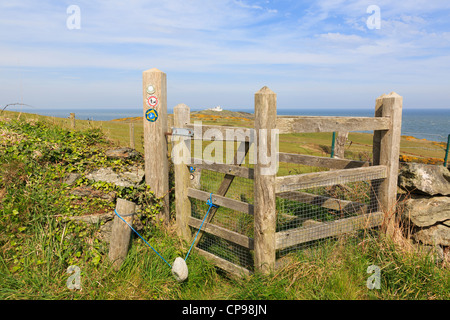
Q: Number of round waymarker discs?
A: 3